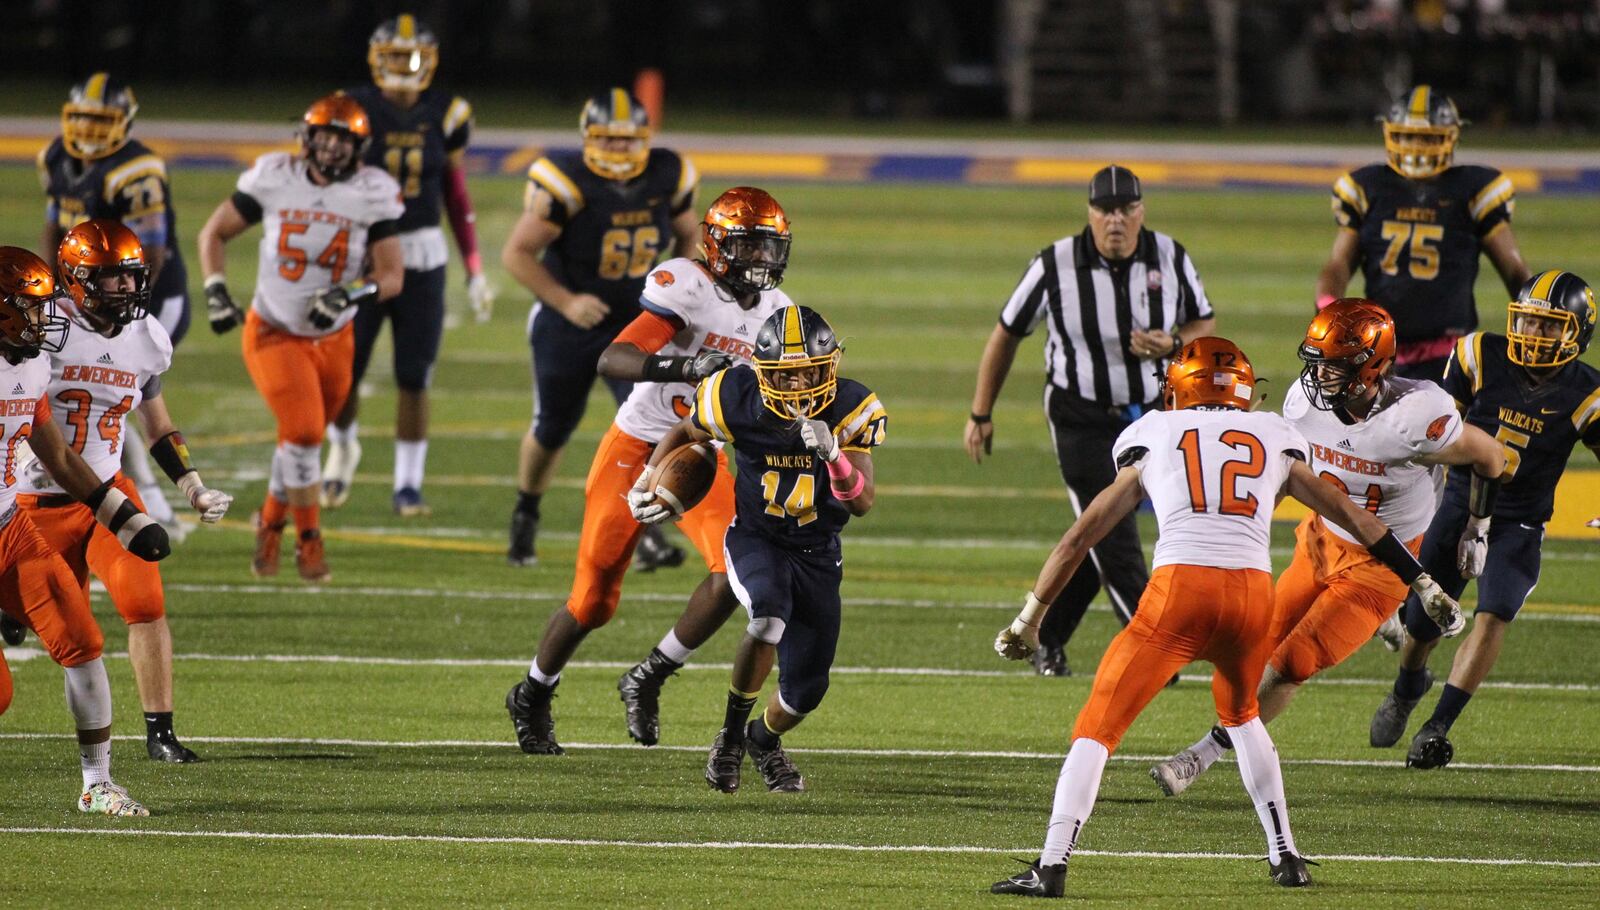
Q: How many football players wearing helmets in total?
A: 12